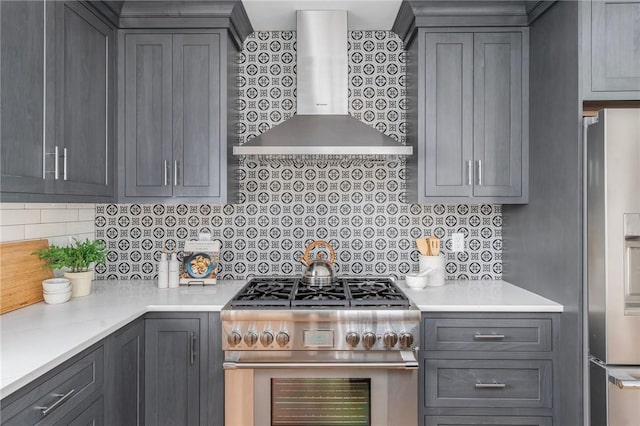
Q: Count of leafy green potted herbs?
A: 1